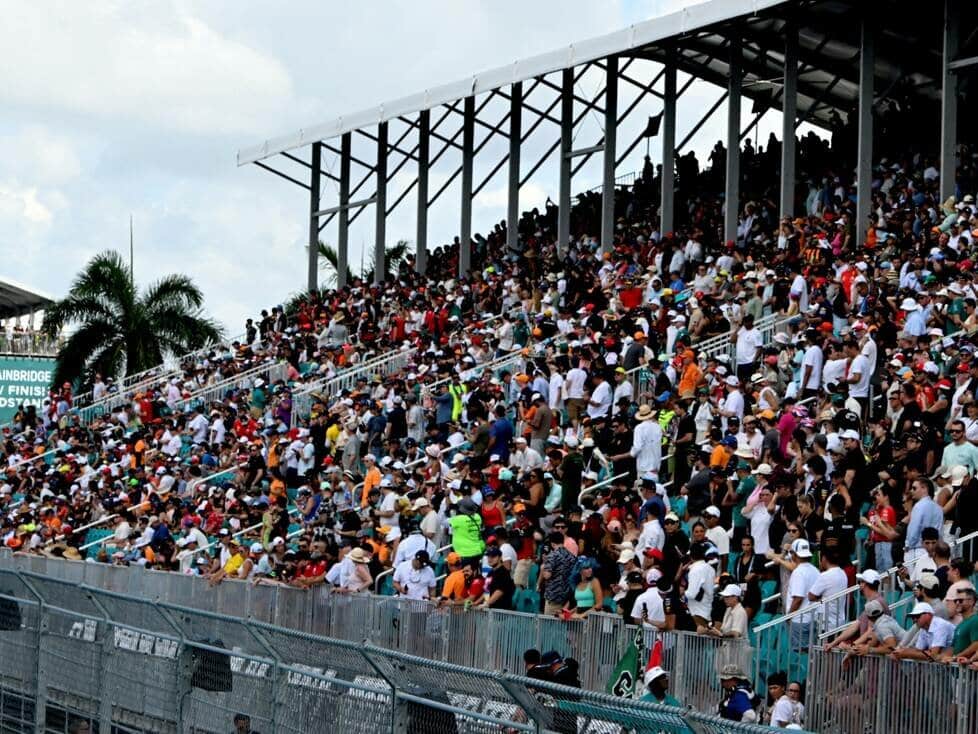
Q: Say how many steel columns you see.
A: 13